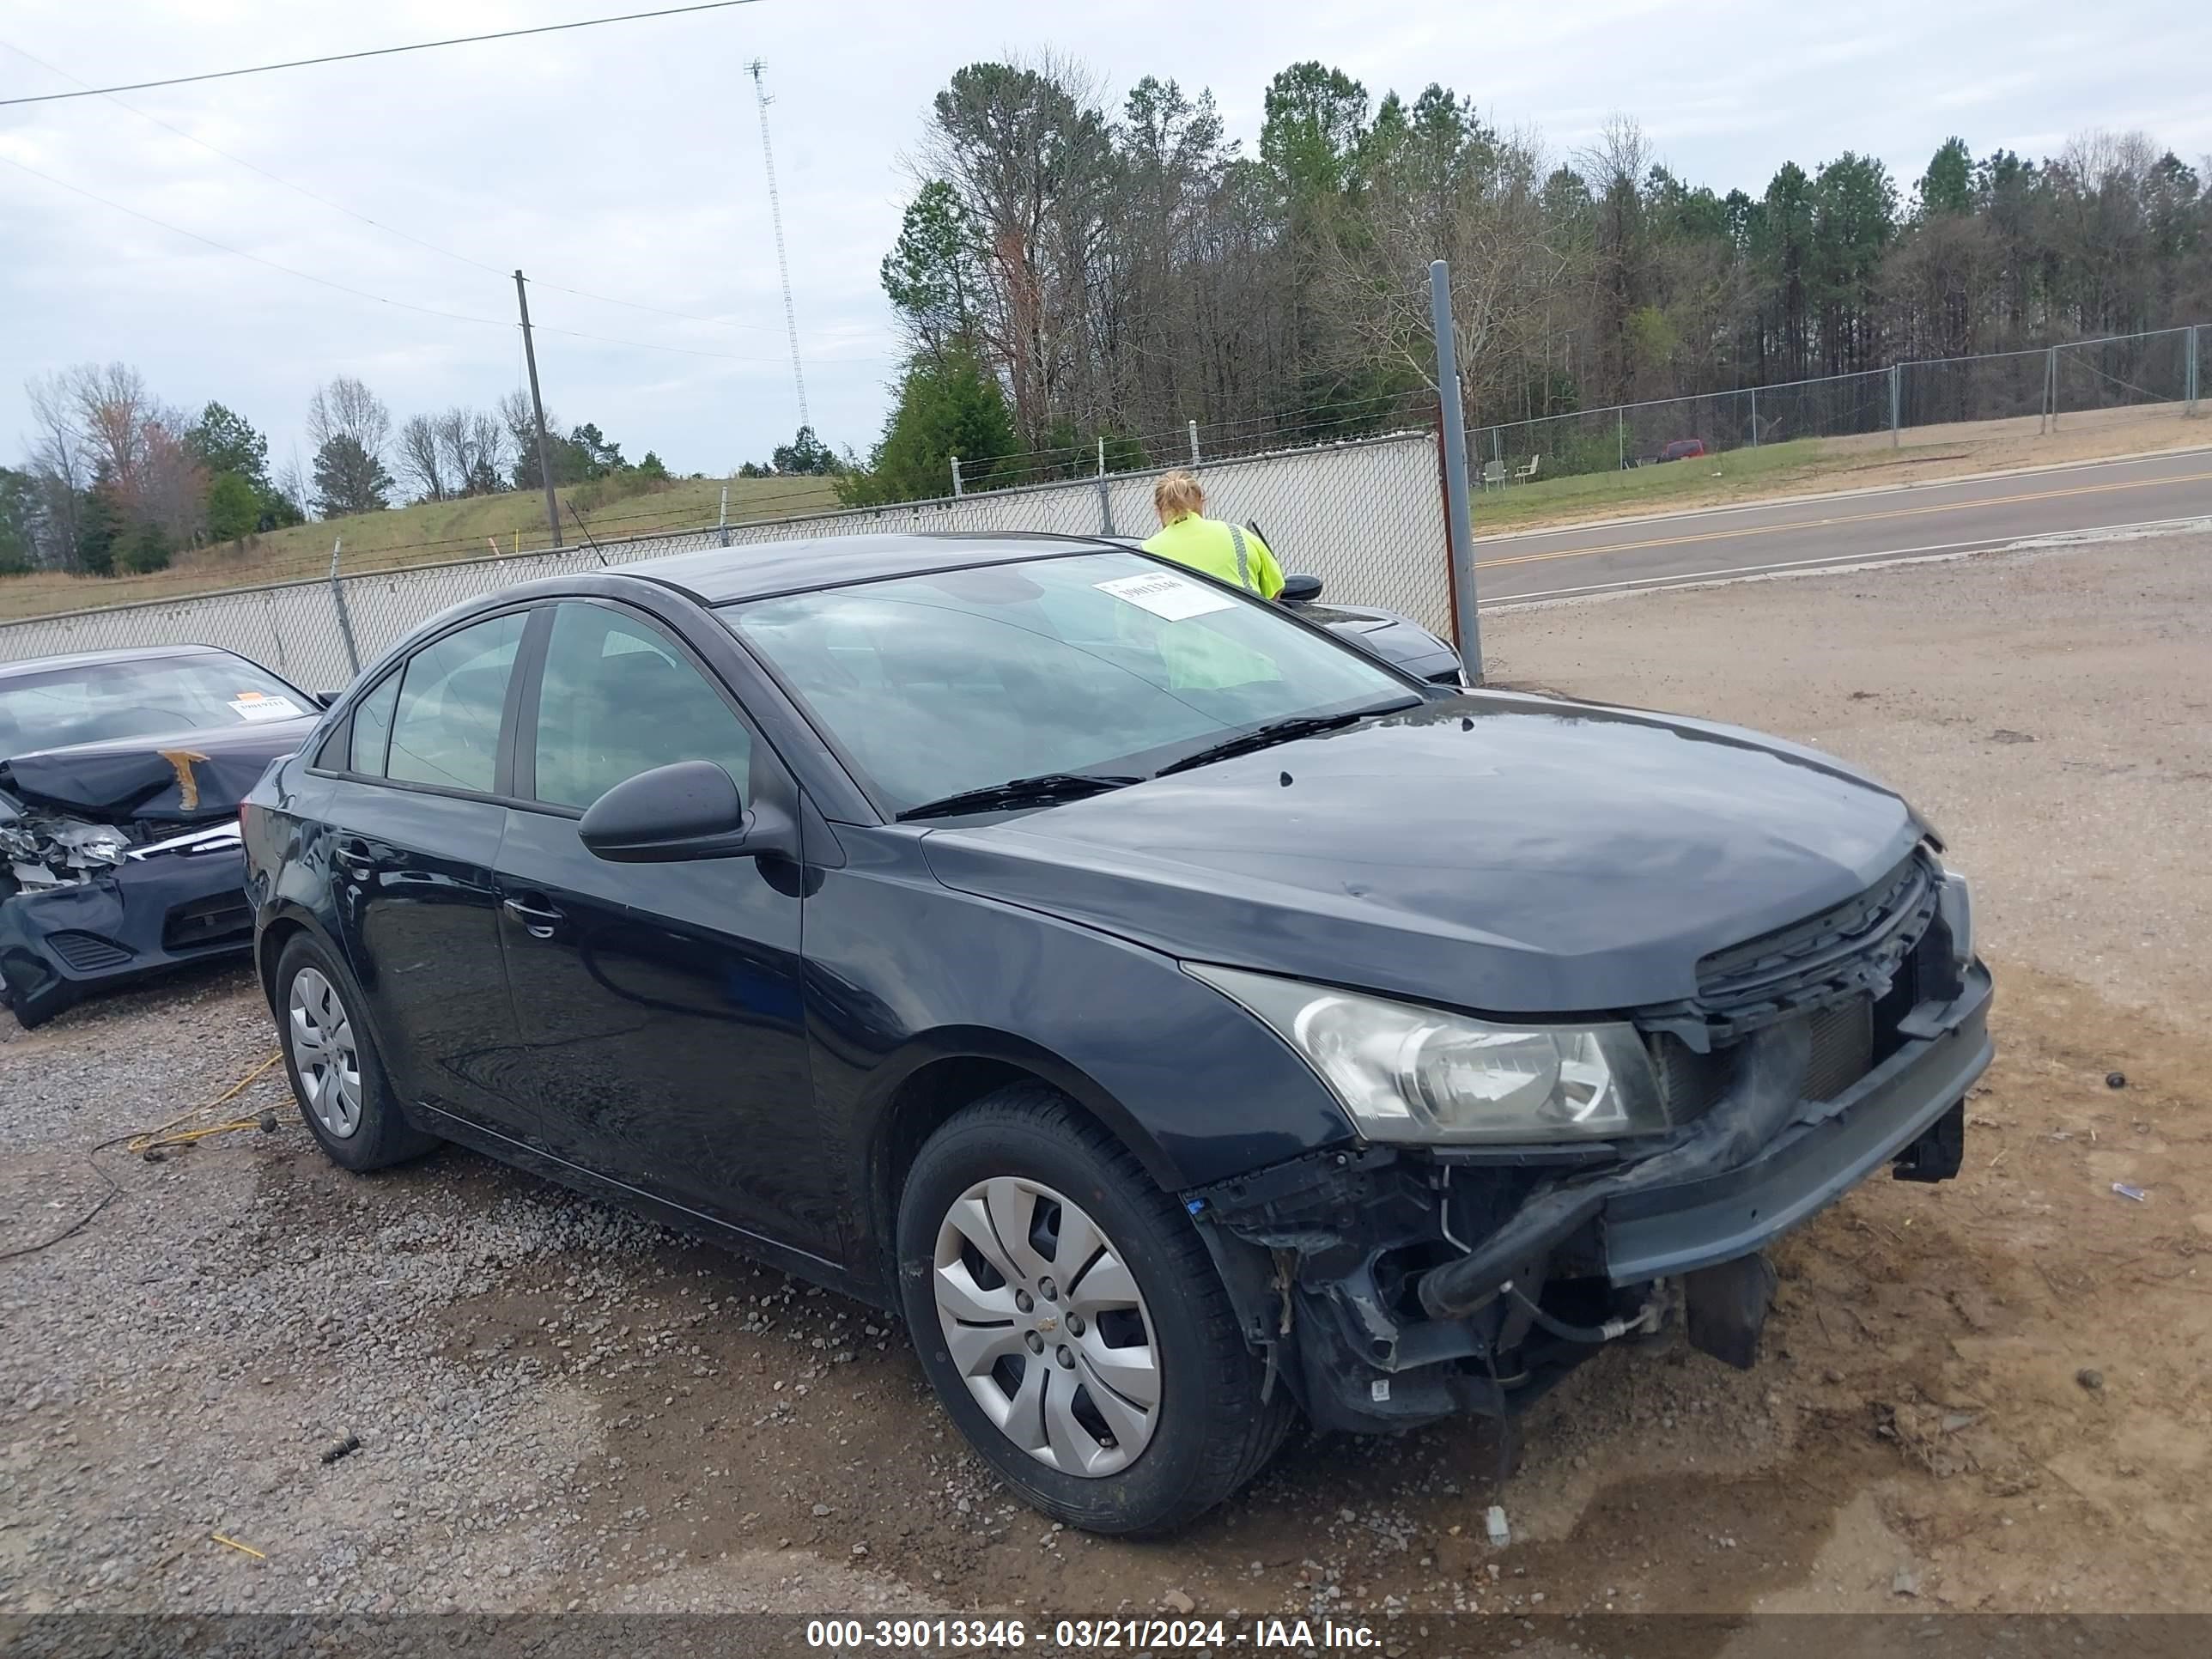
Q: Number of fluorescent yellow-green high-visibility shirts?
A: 1